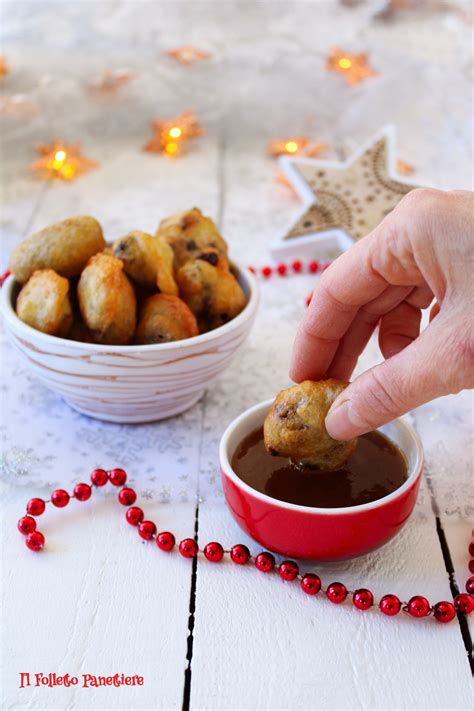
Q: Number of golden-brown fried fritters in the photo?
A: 8